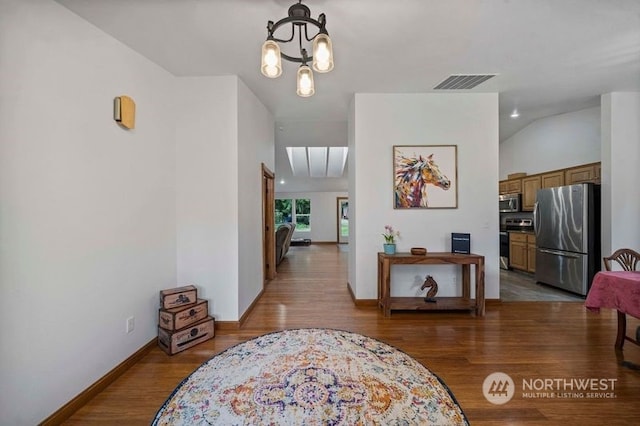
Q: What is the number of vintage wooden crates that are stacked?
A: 3